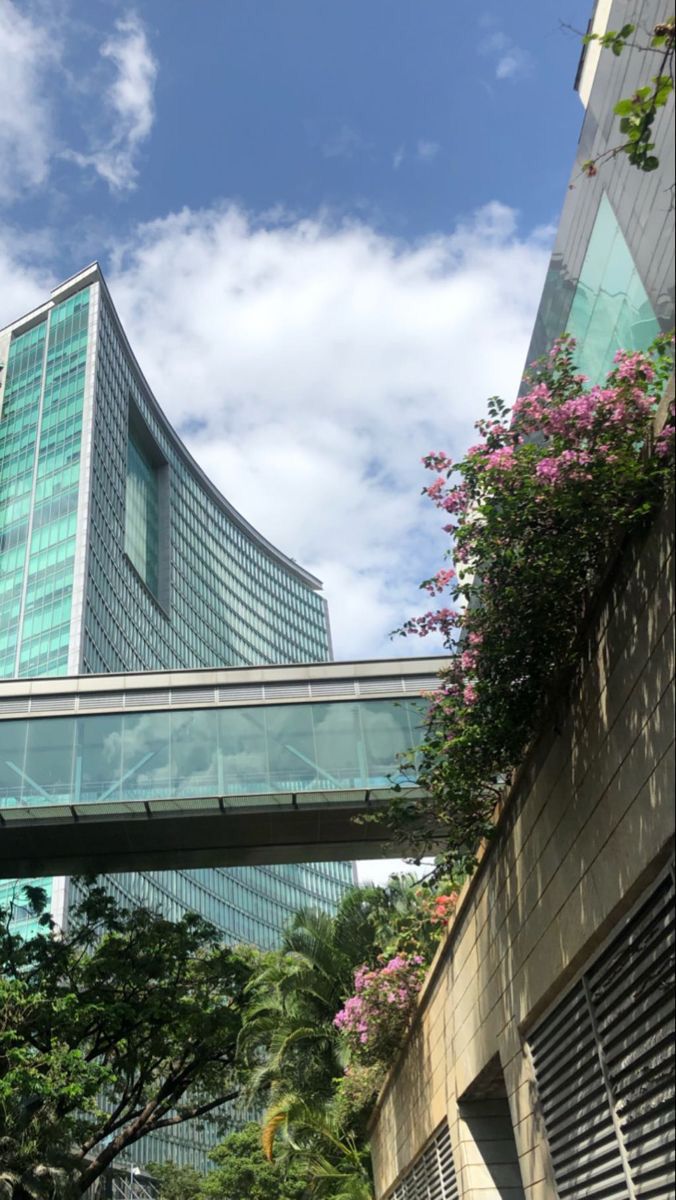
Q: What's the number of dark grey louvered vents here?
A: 2